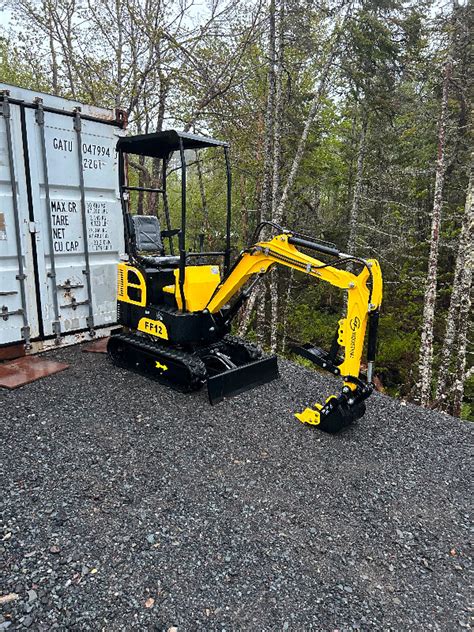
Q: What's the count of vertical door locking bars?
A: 3